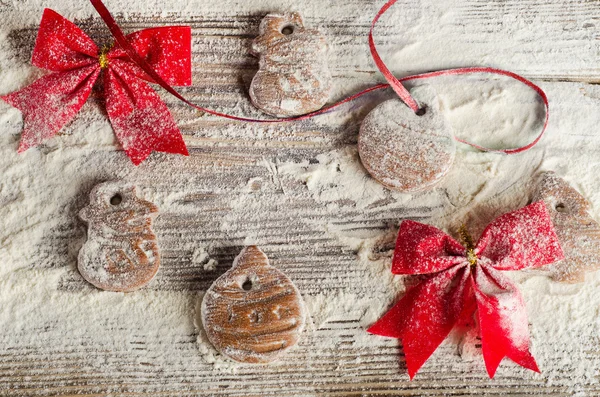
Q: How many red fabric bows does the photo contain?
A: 2